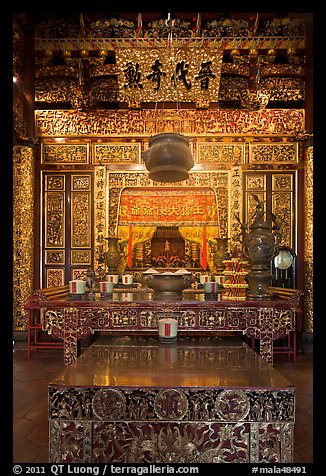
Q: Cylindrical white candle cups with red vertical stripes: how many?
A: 8